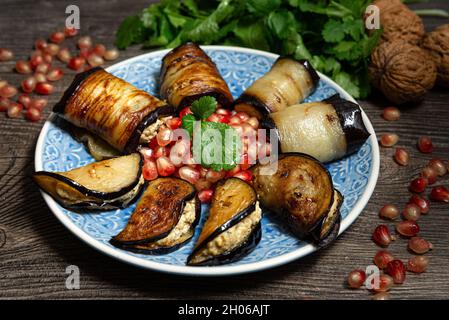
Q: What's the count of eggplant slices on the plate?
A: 8